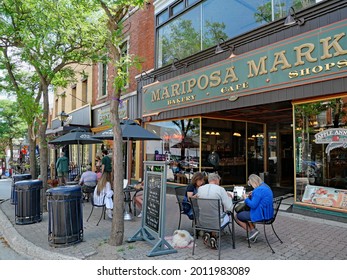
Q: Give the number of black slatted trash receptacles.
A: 3